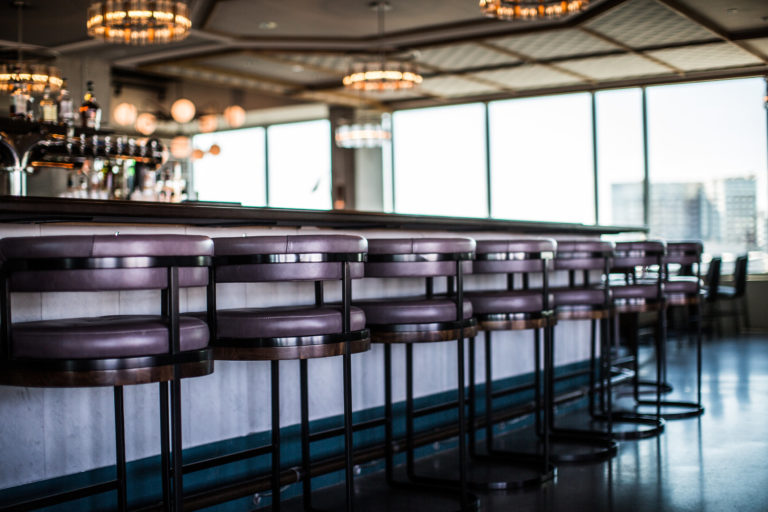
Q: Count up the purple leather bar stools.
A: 7